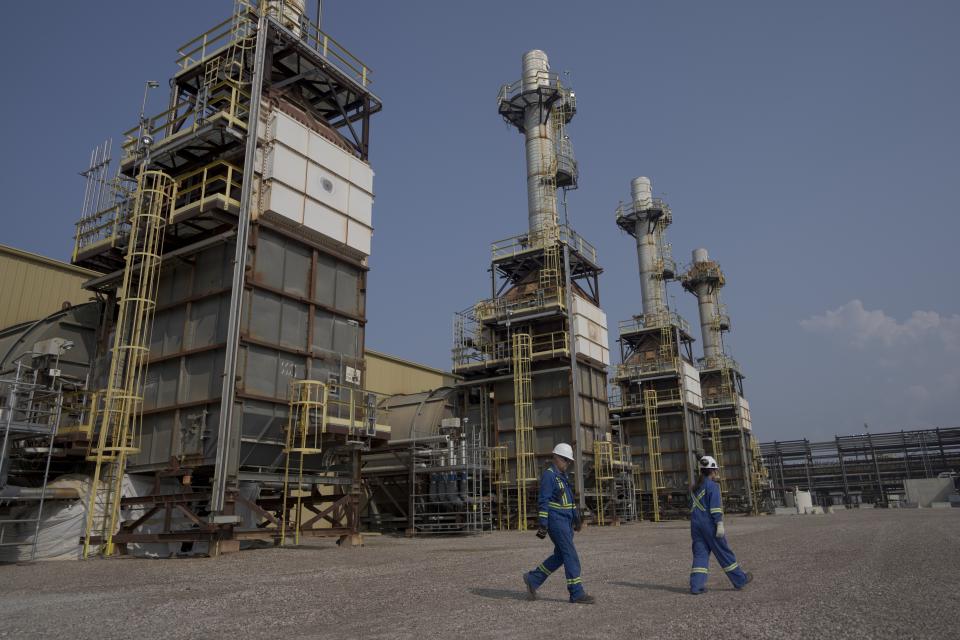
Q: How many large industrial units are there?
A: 4